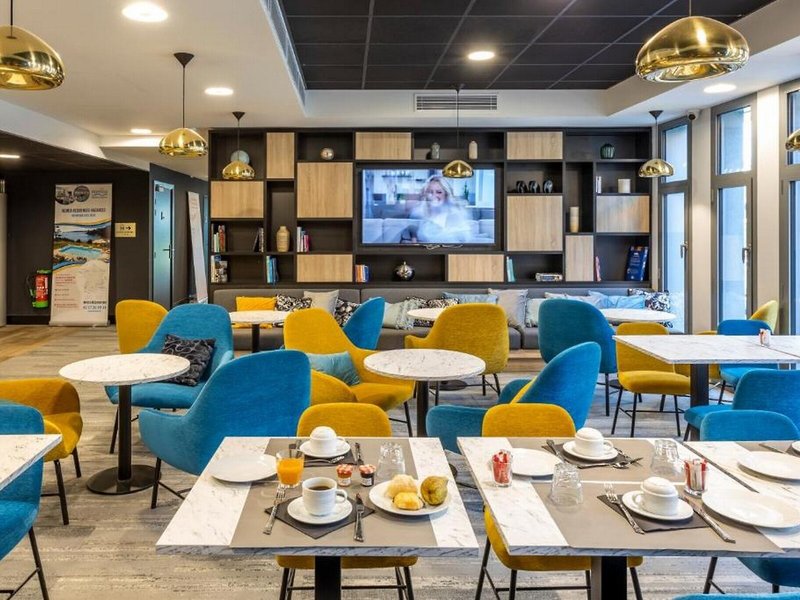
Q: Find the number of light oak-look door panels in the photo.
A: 10